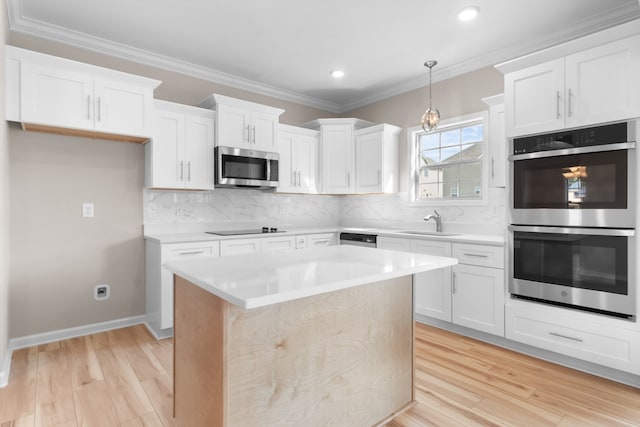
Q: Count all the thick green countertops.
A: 0